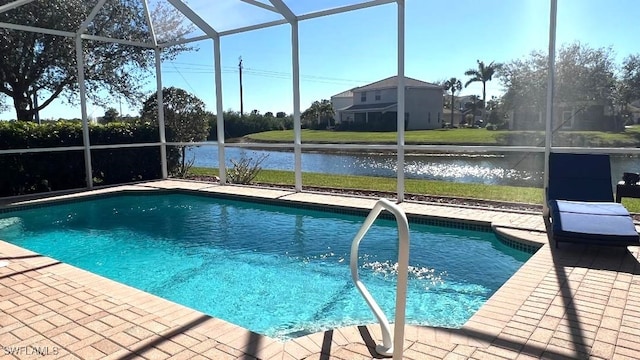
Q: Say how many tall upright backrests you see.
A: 1